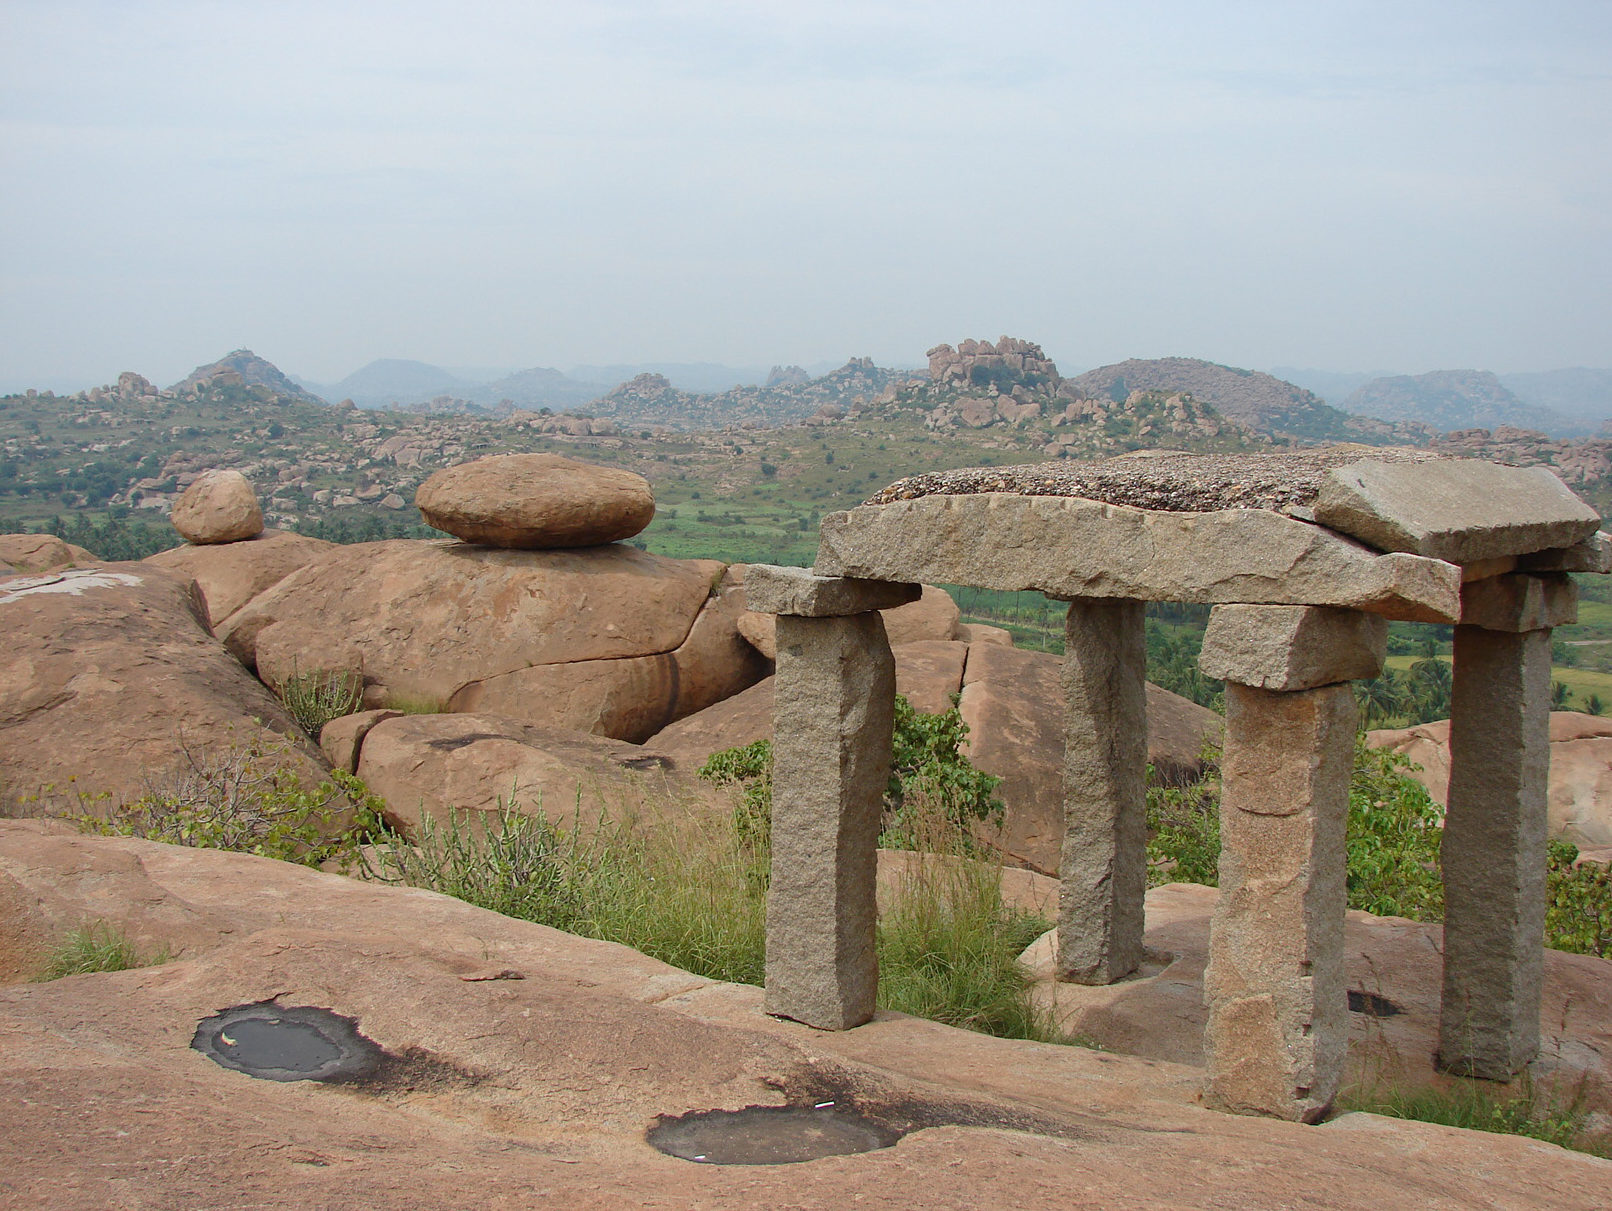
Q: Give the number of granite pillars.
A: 4